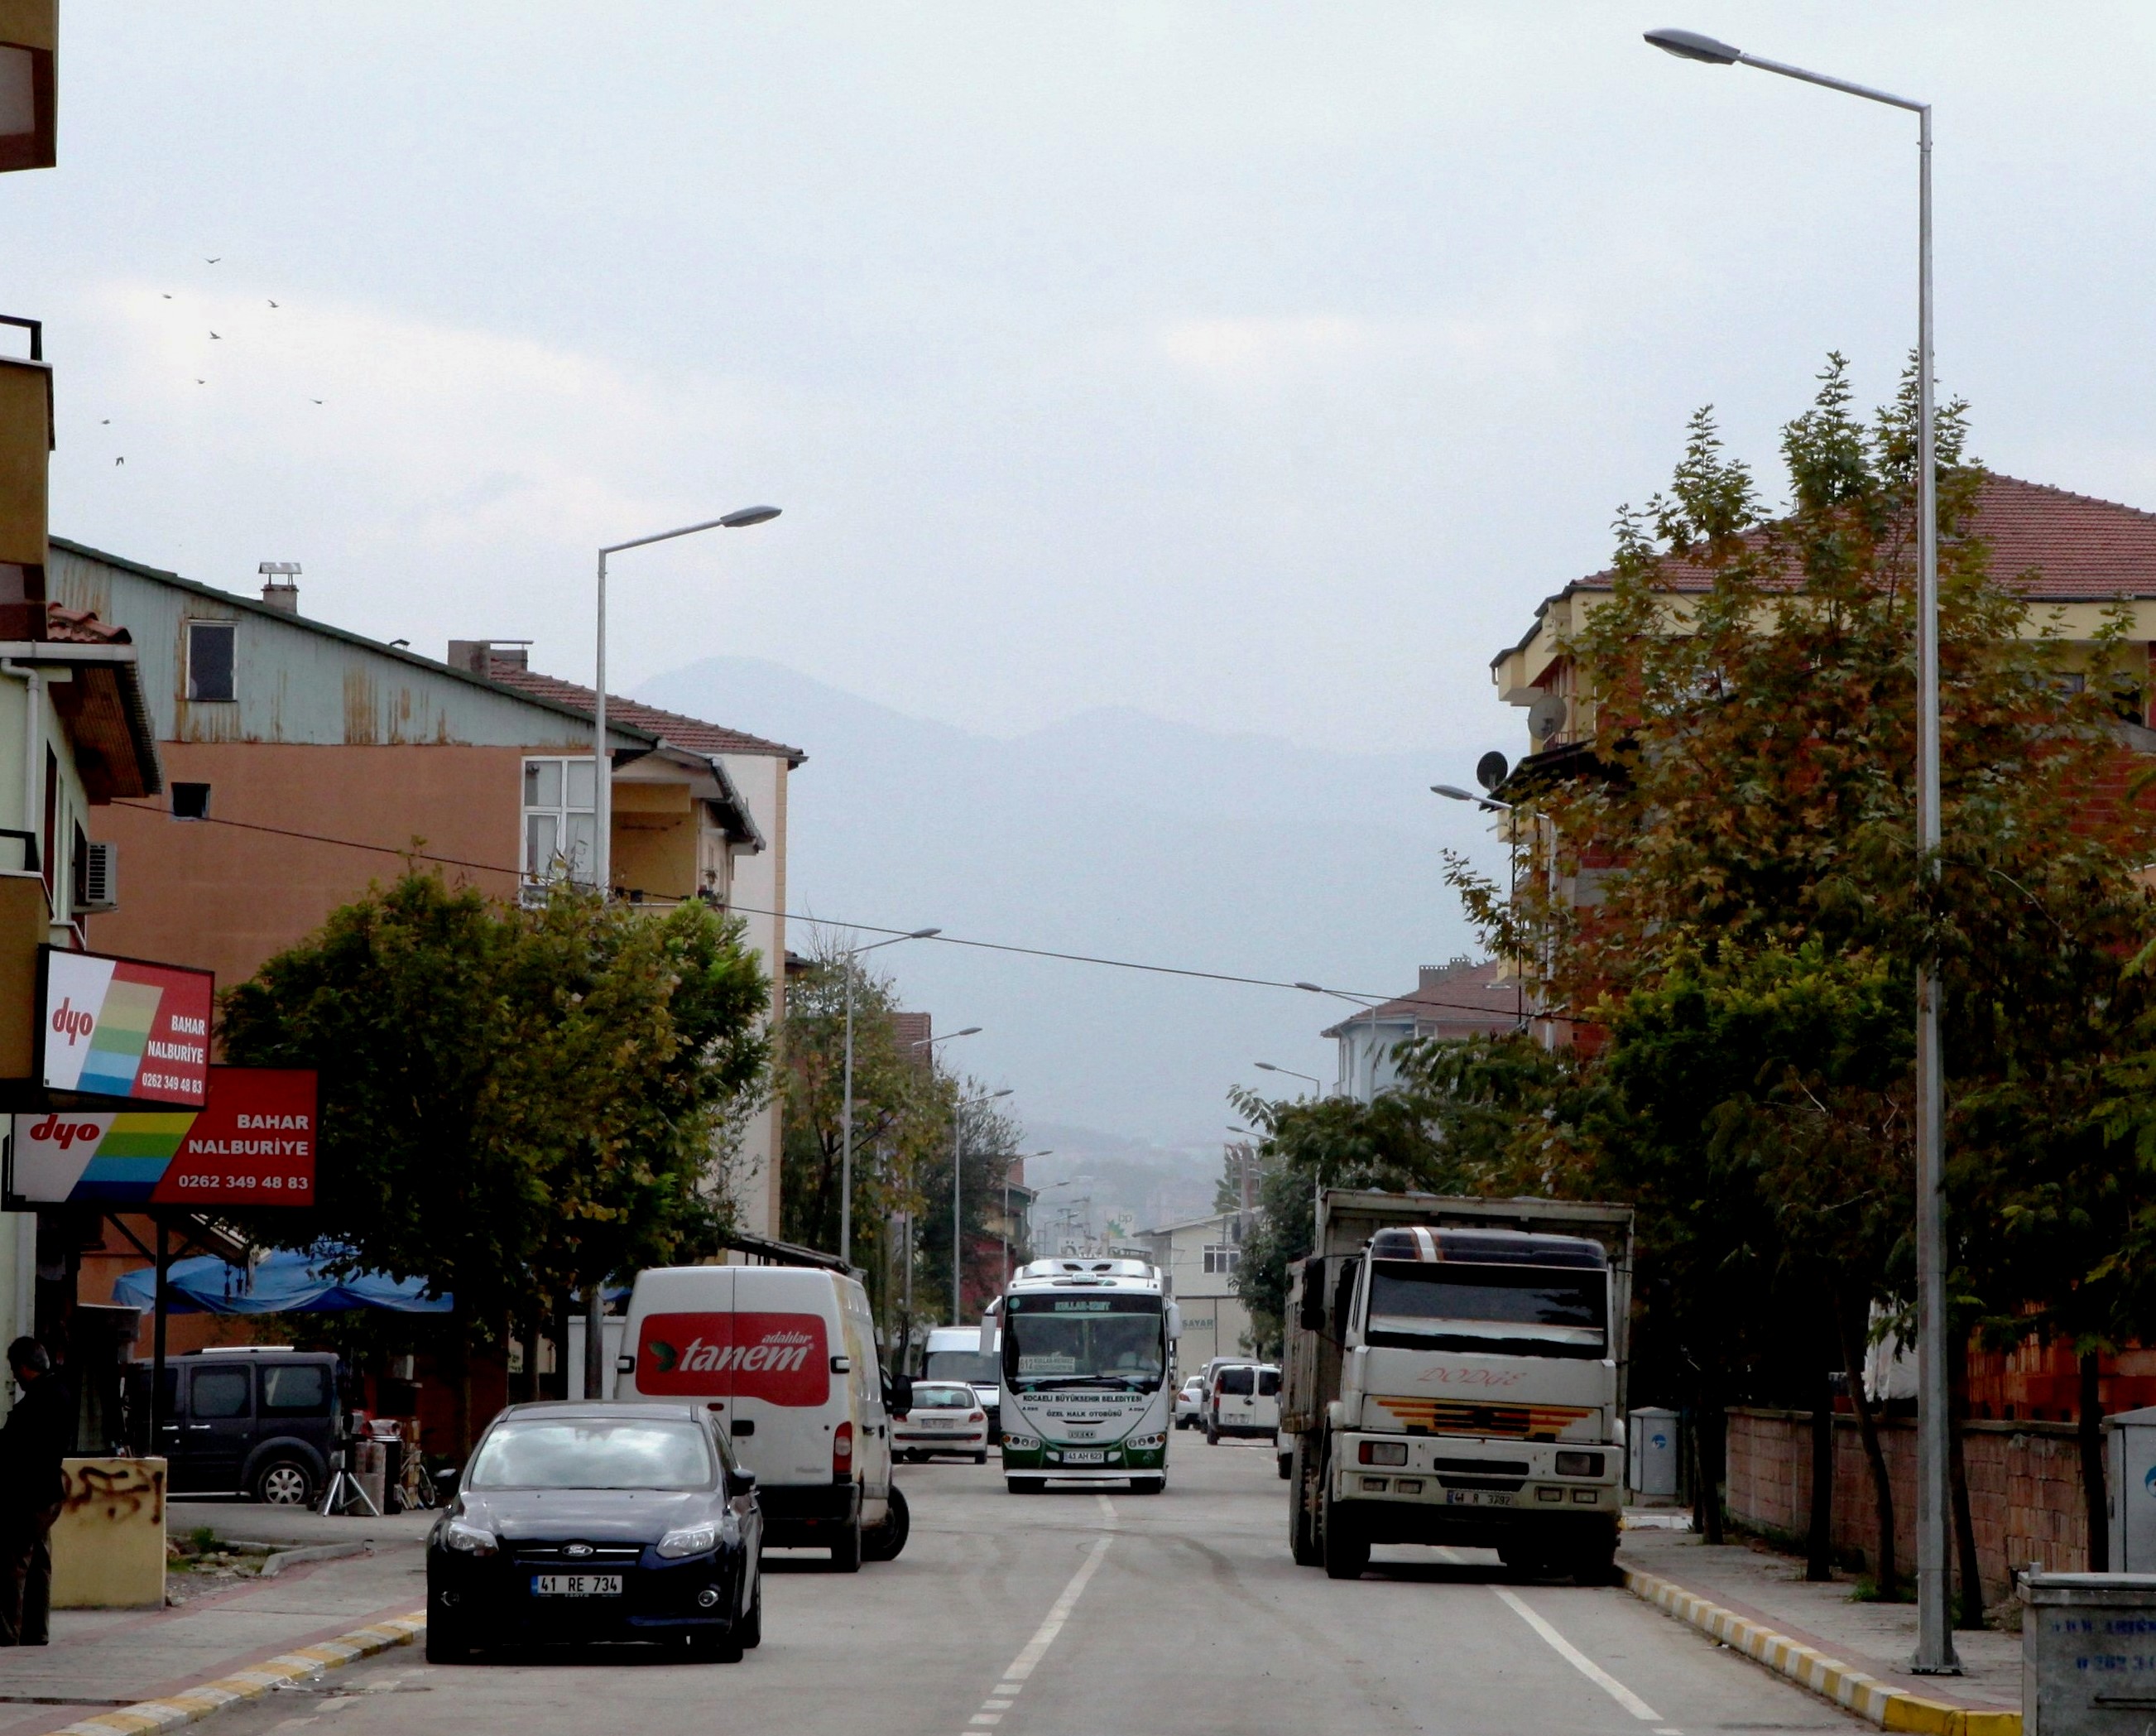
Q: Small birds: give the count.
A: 8